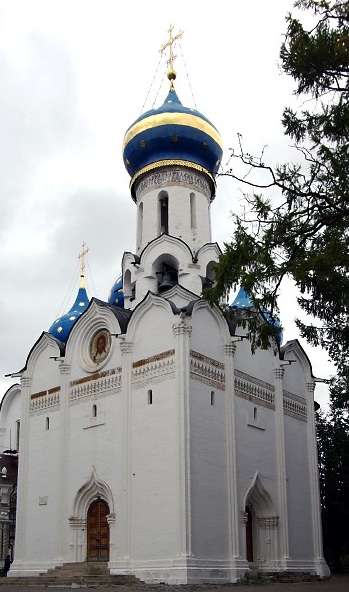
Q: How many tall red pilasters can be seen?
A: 0